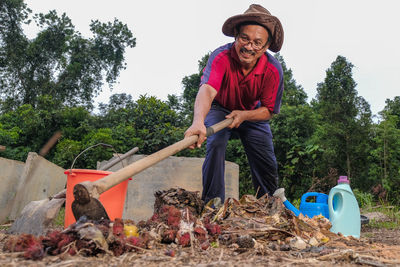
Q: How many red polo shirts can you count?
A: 1